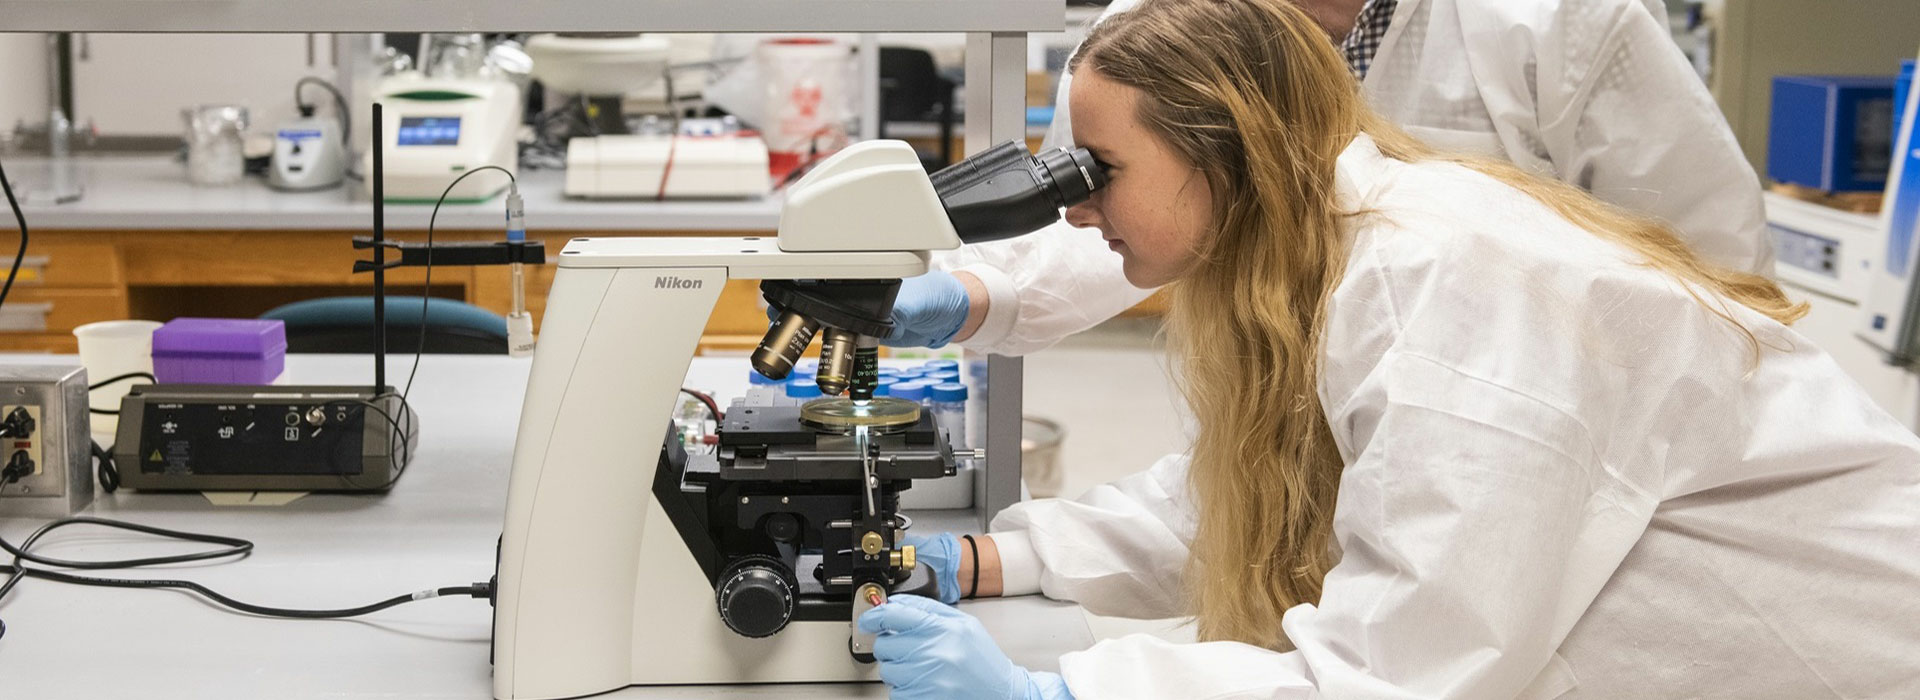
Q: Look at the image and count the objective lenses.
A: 3